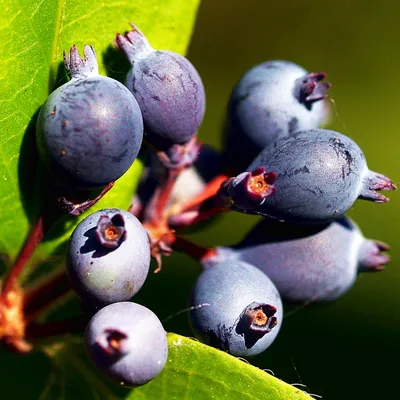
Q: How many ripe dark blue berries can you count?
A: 8